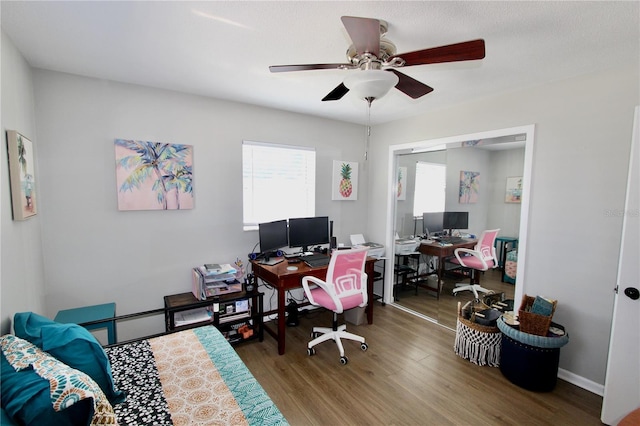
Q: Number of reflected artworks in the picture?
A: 3